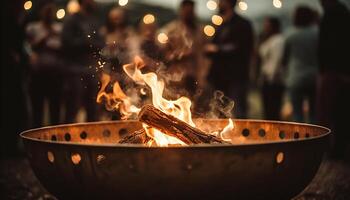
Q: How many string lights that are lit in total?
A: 11